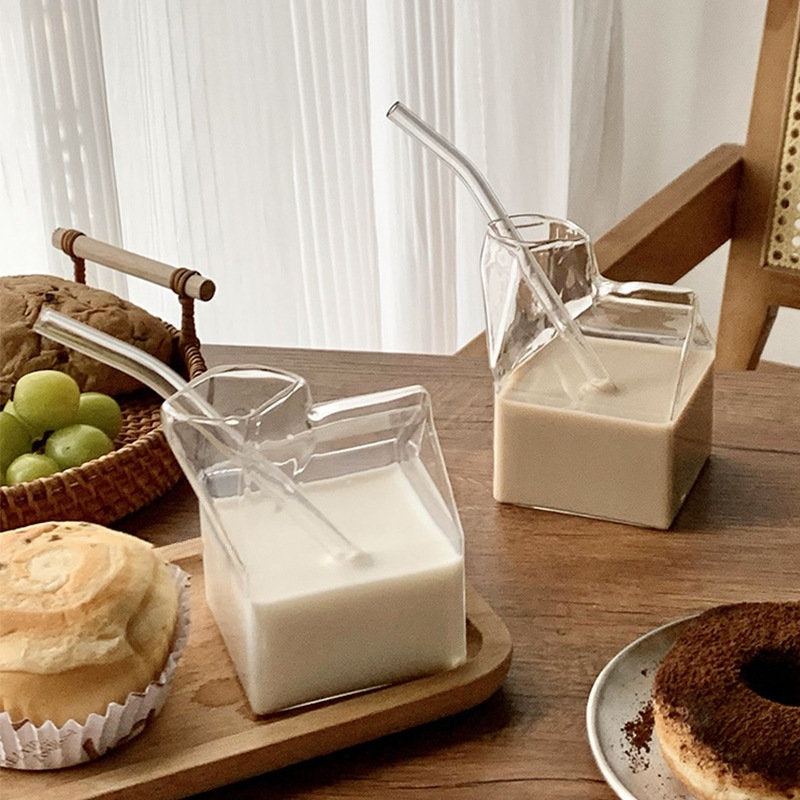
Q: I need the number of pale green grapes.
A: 6